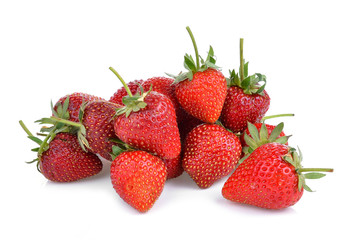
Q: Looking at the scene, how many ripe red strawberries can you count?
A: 13